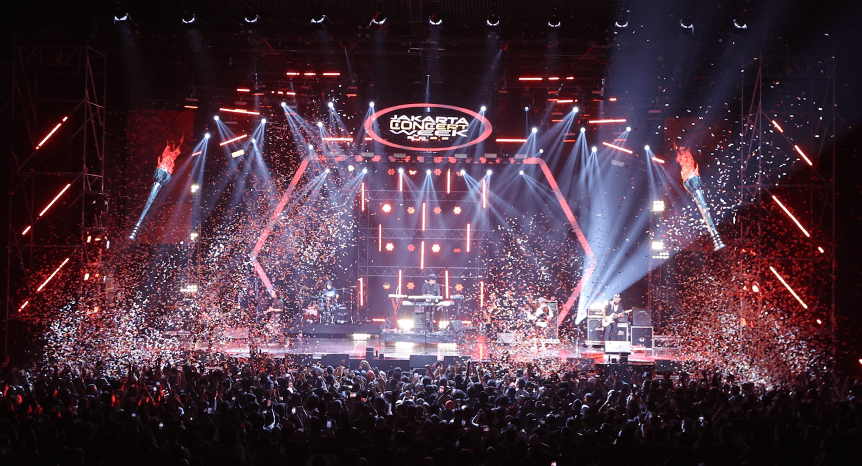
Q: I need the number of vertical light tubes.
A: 12